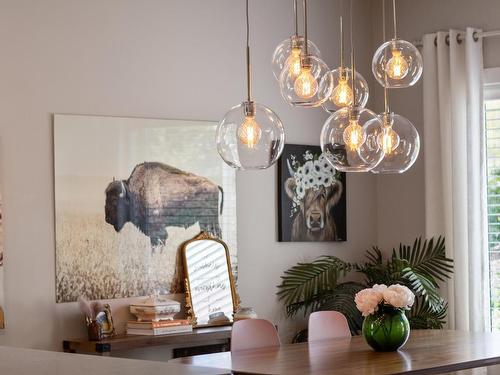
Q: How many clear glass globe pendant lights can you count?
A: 7